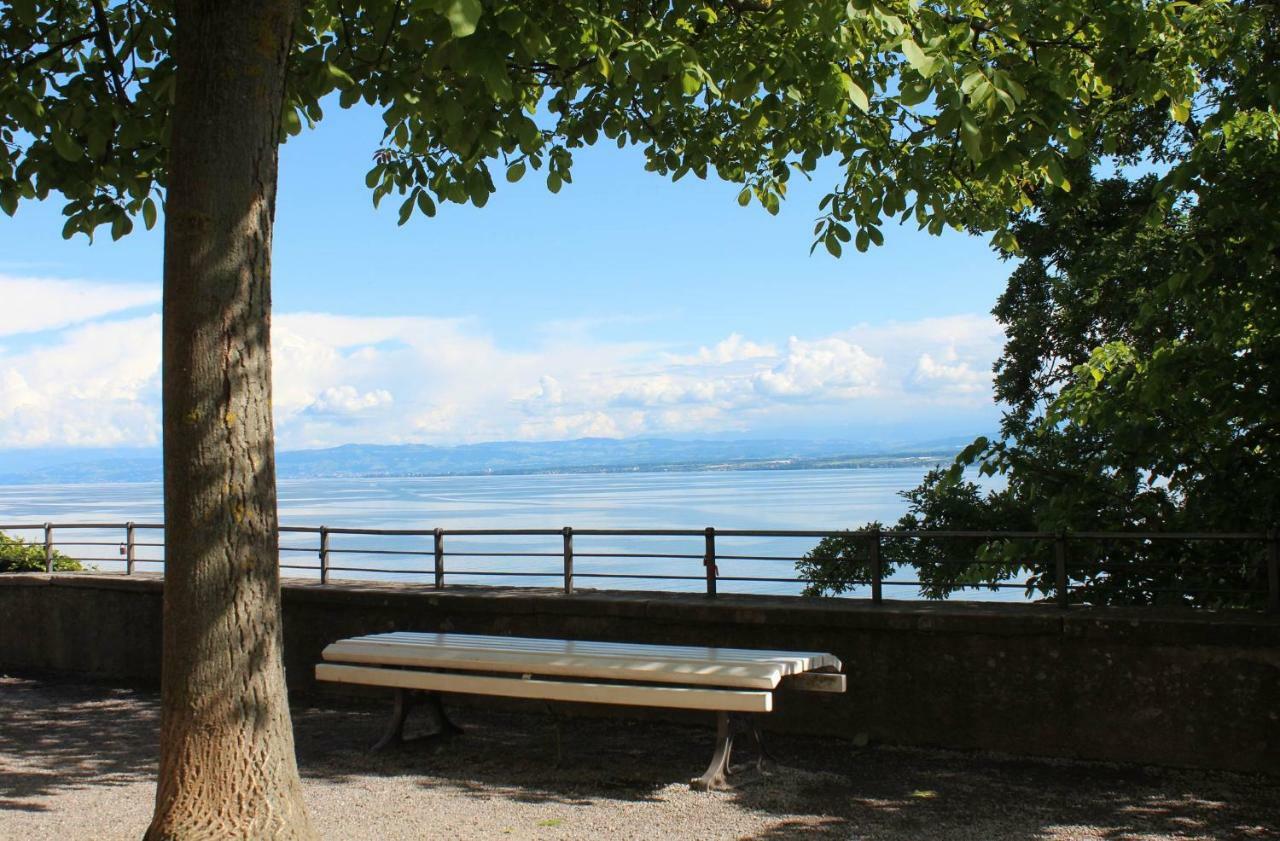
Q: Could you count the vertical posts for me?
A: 9